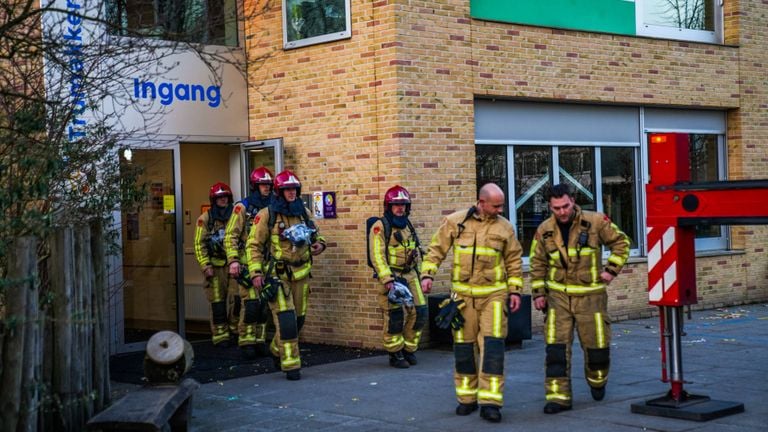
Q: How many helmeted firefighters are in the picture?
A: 4